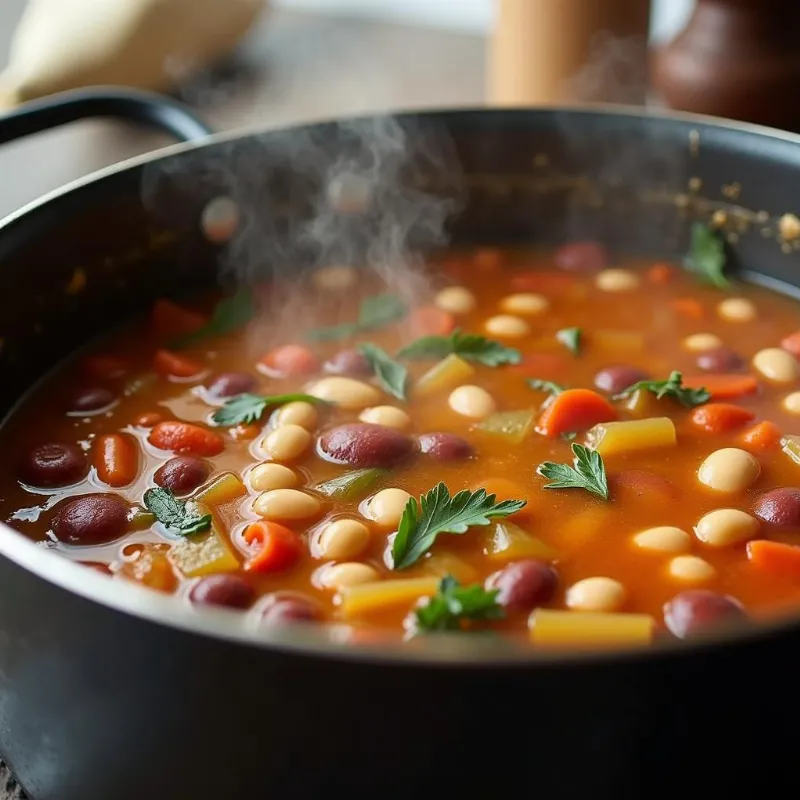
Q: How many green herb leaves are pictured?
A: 13